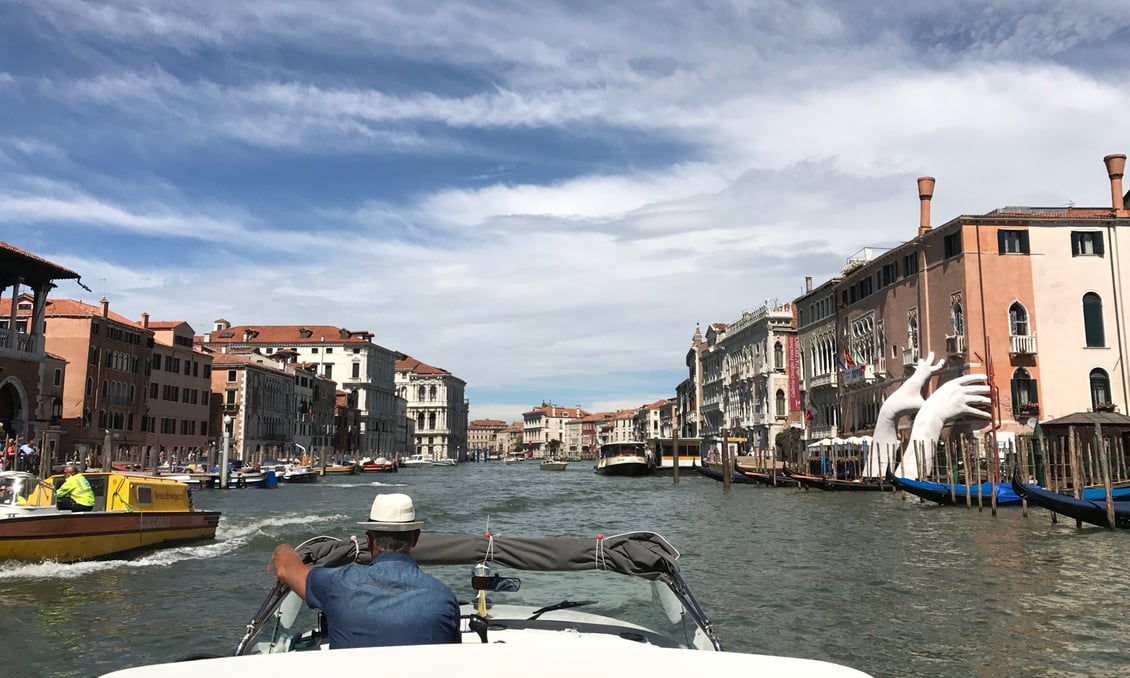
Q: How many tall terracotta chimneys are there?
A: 2